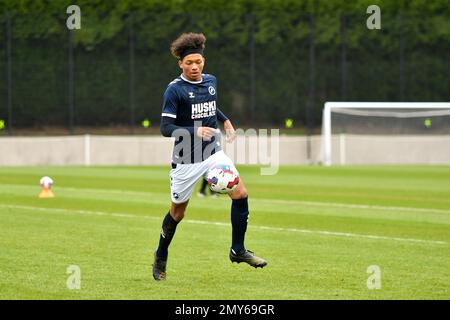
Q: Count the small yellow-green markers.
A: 4